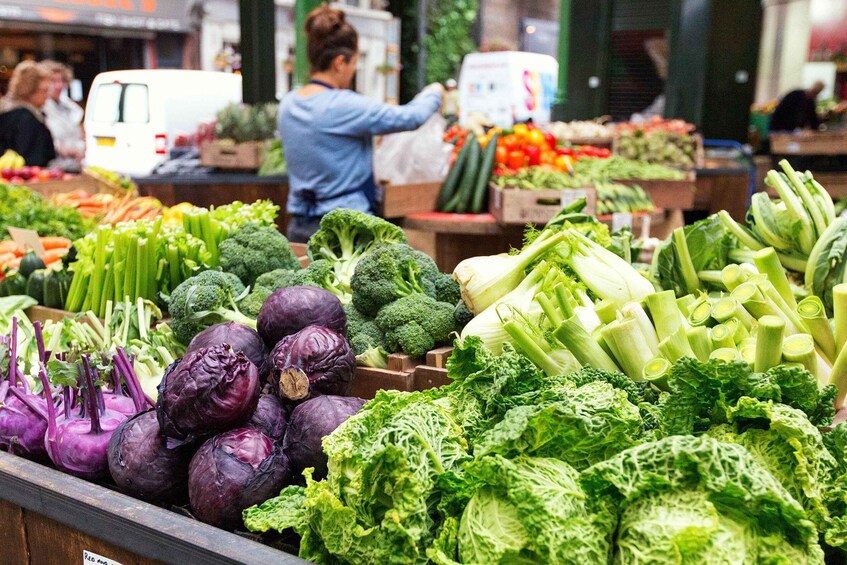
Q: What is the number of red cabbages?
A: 8